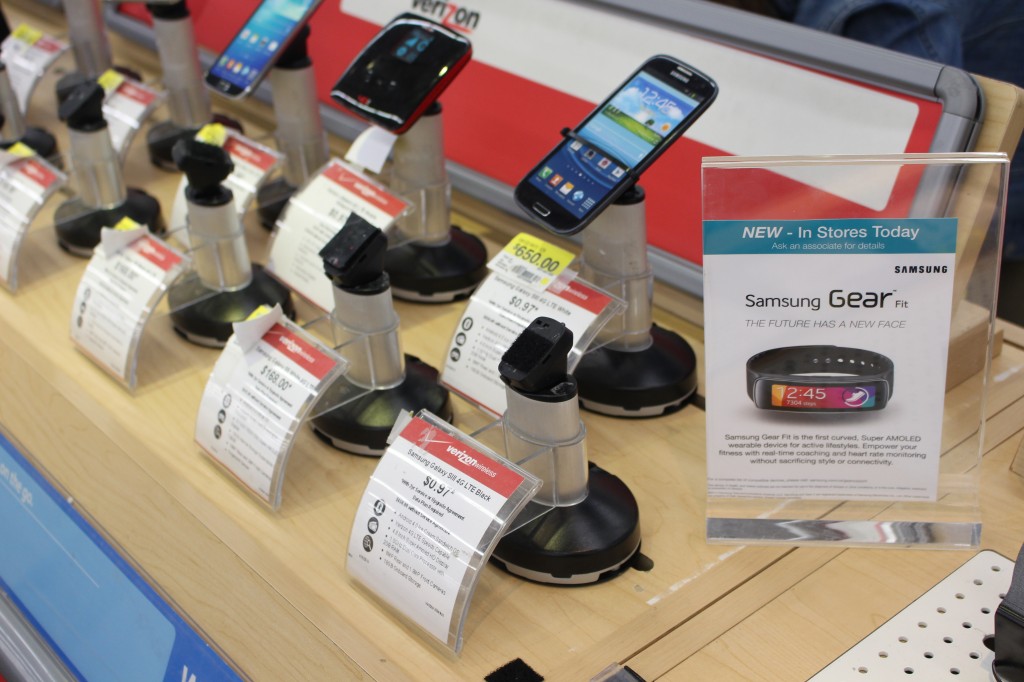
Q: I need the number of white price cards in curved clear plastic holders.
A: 9